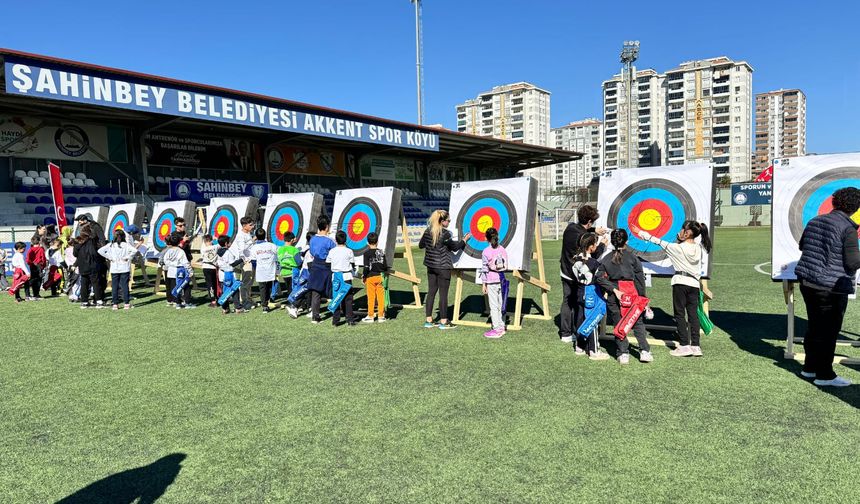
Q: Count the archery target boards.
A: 9